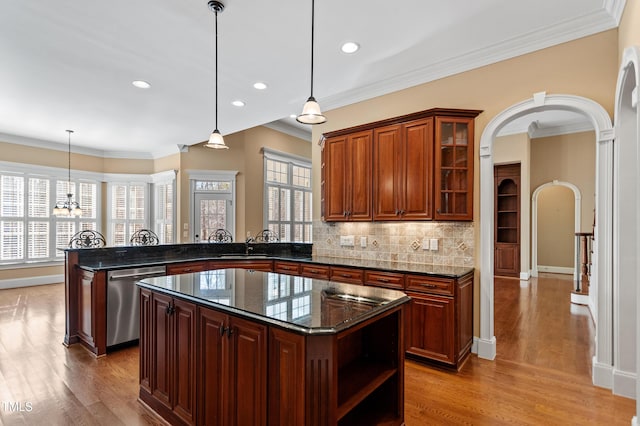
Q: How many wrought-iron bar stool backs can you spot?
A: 4